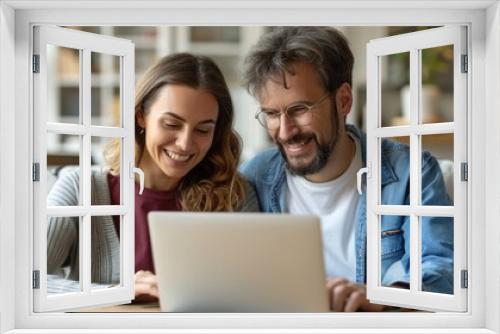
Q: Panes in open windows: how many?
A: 12